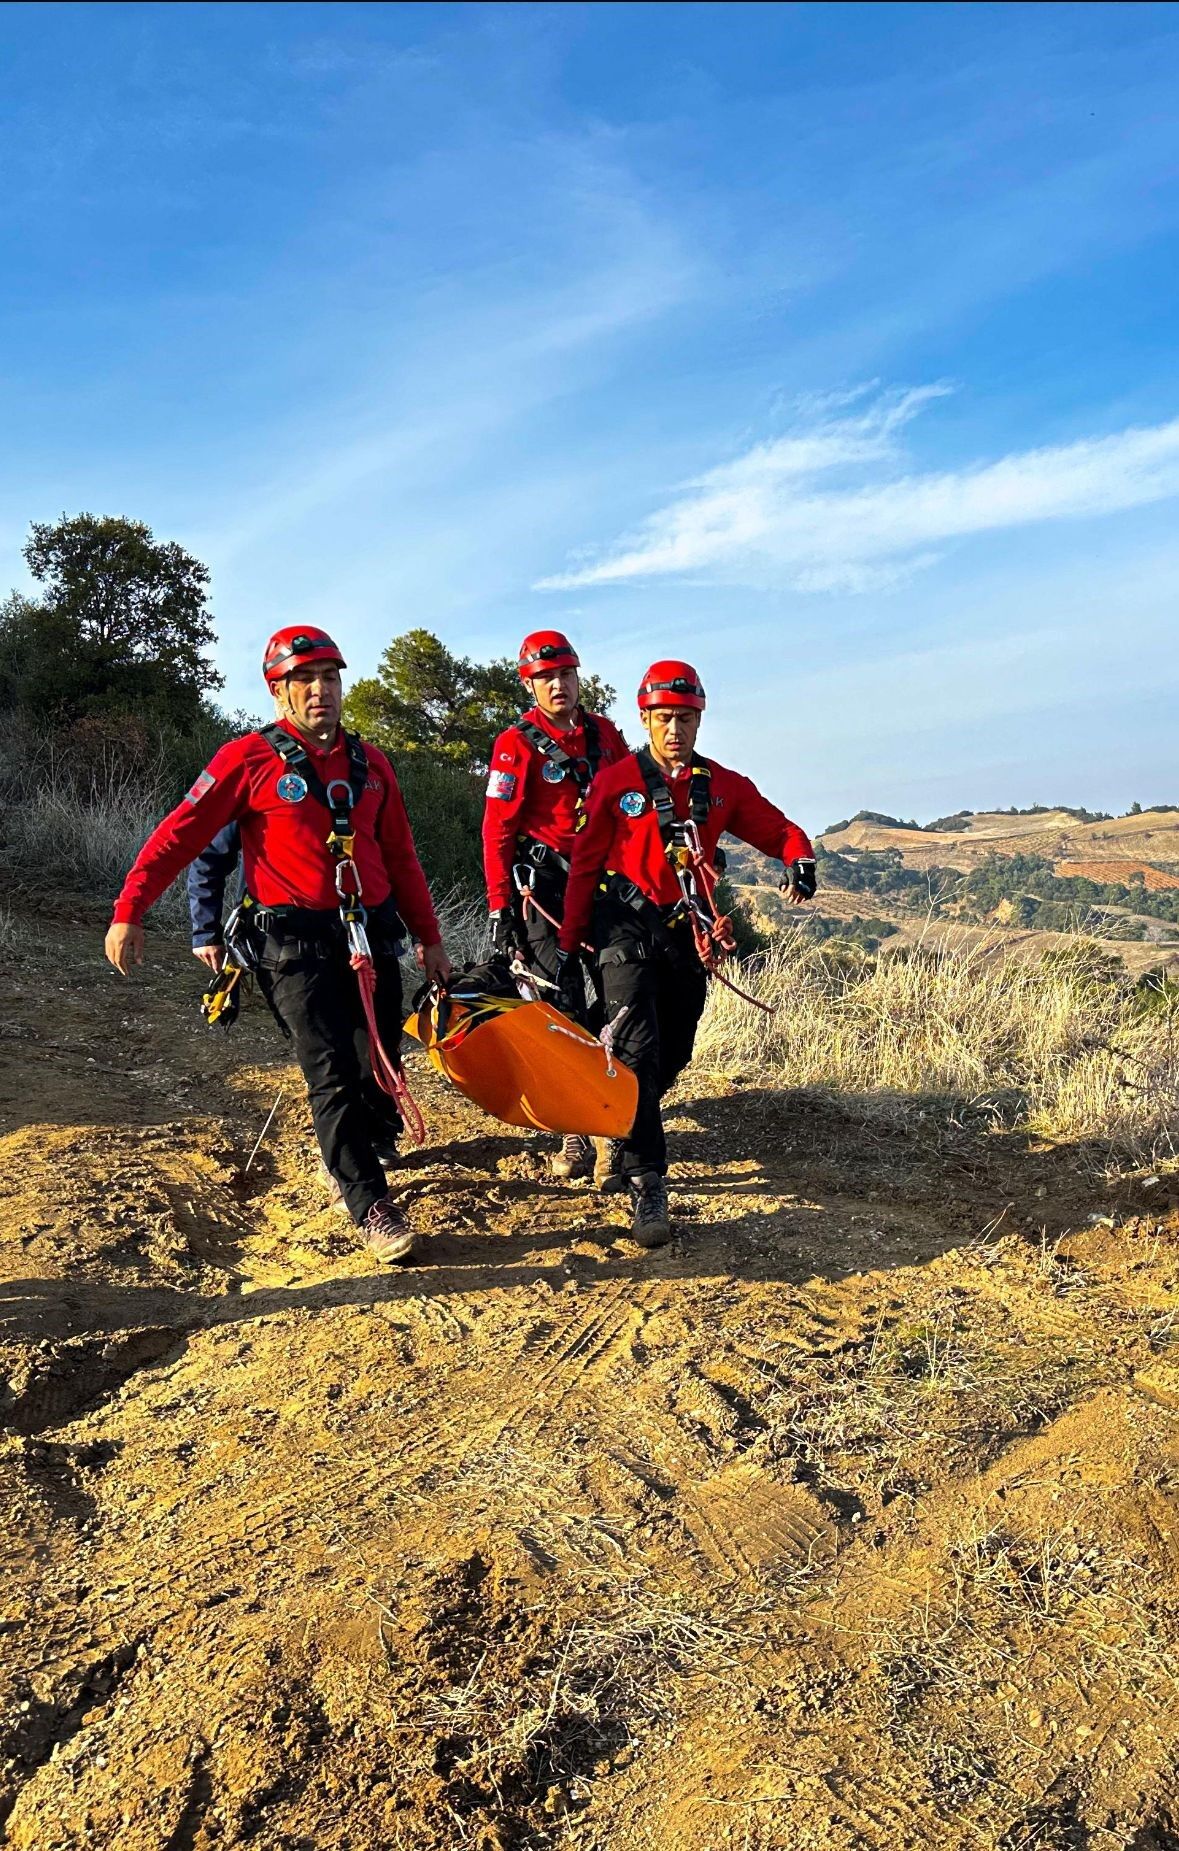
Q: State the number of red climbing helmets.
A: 3